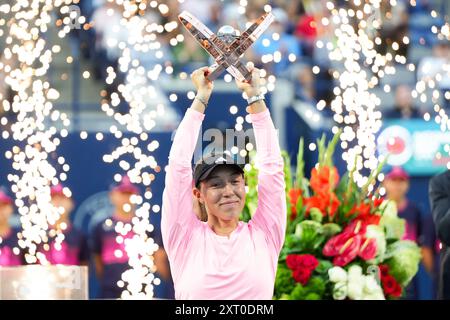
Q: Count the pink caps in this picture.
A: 4